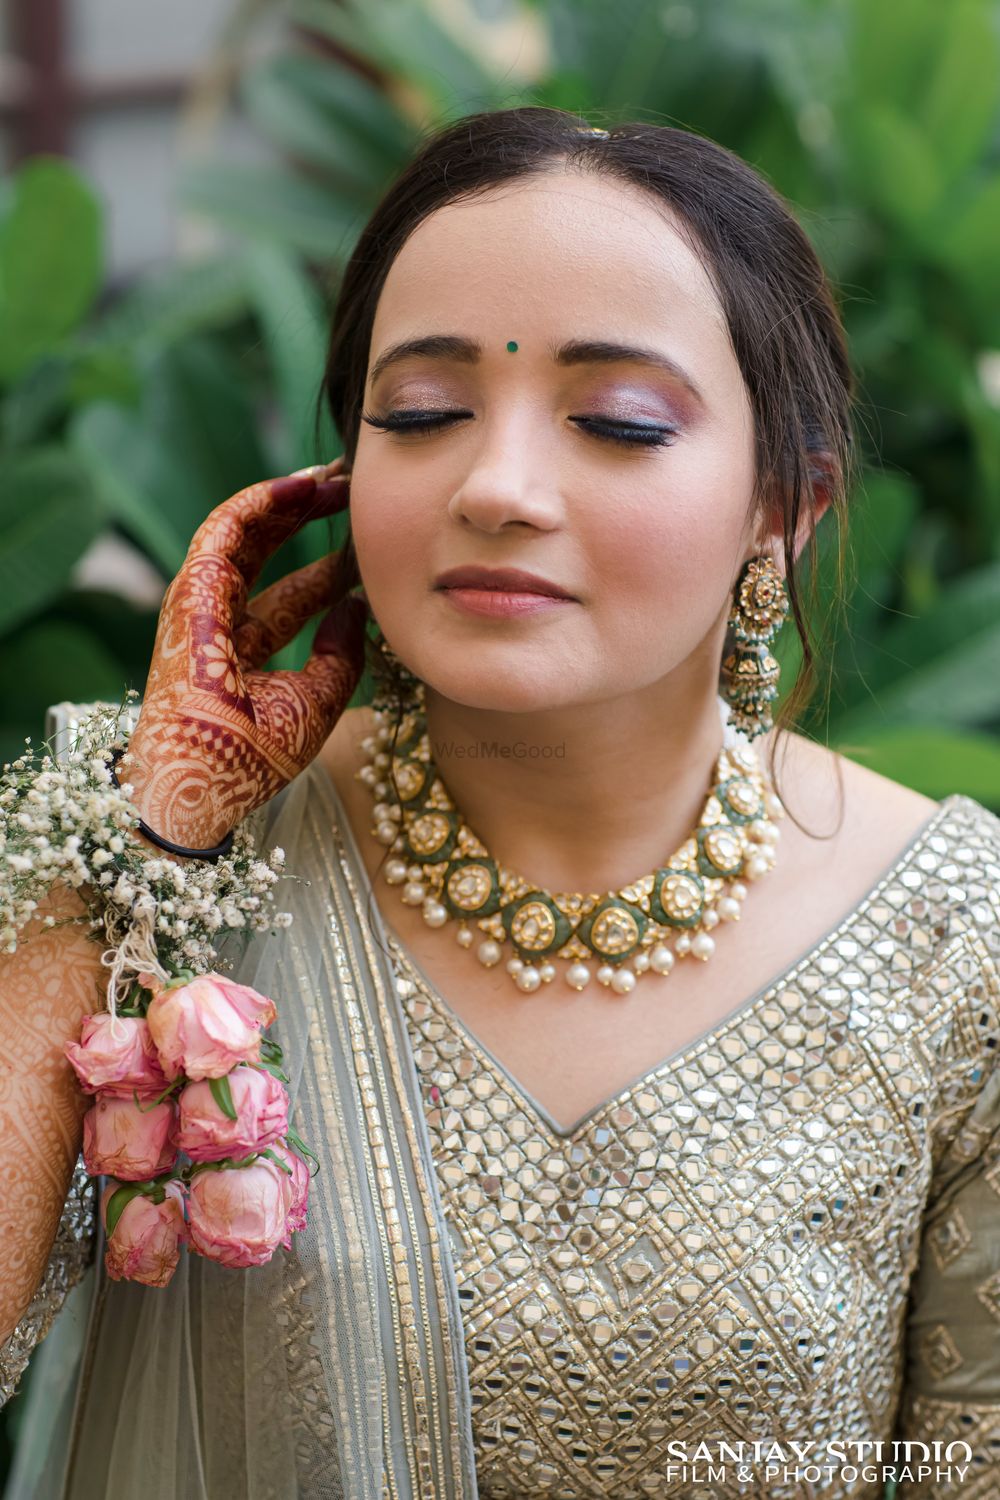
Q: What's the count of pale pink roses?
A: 7